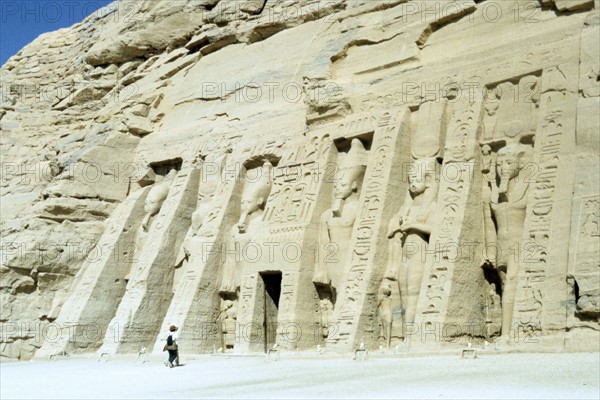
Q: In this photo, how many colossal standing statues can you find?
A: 6